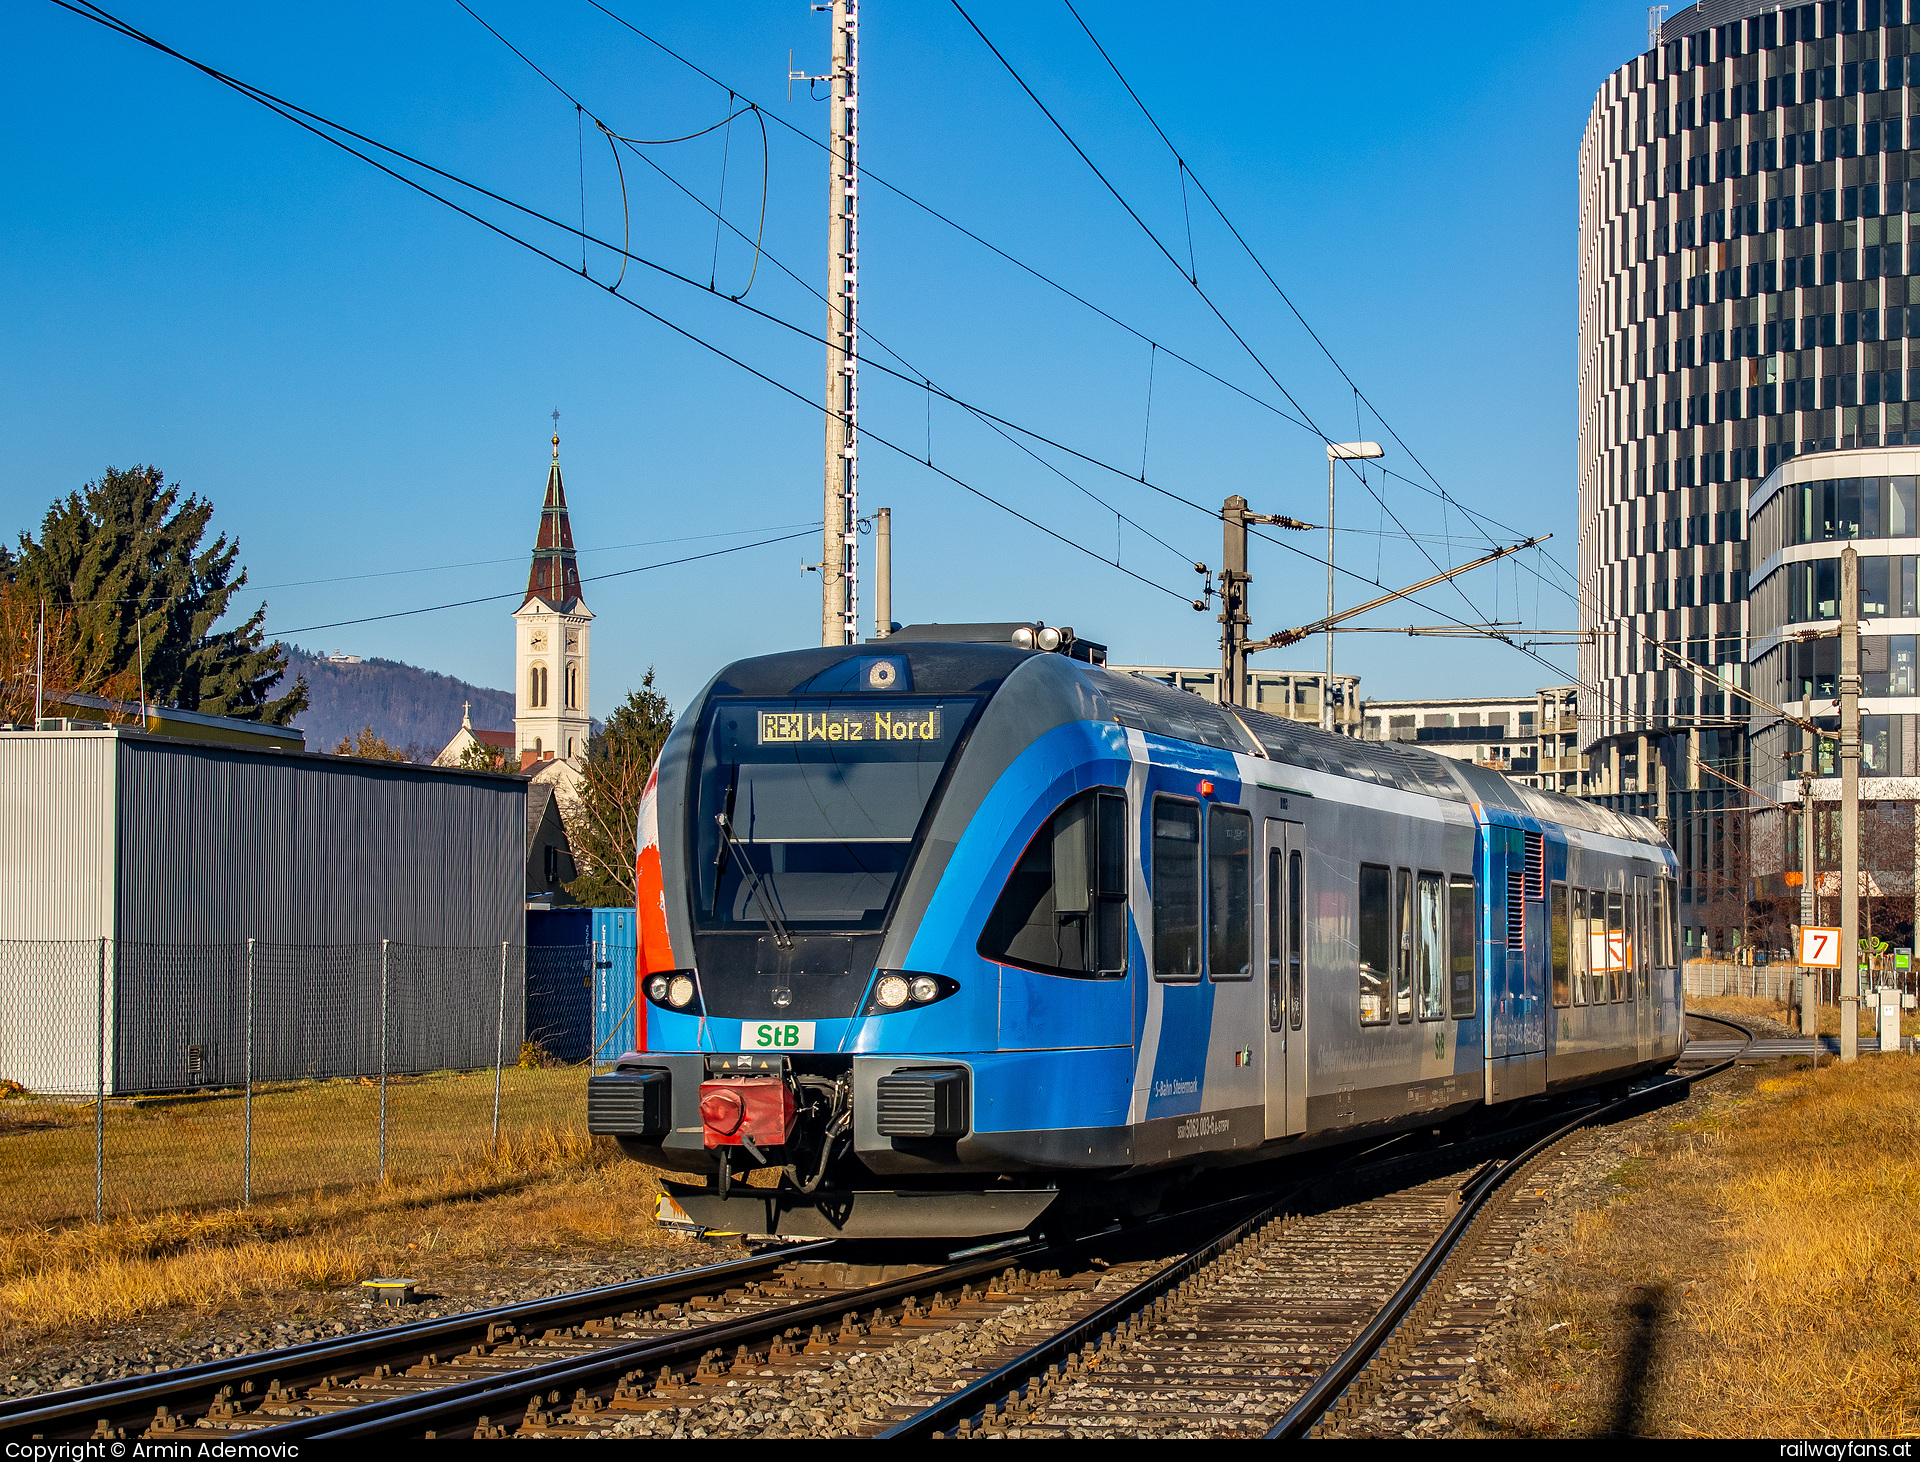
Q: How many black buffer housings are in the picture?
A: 2